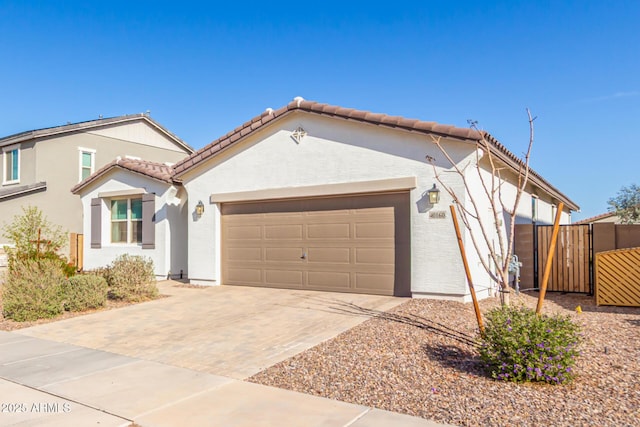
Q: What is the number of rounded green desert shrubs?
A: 4